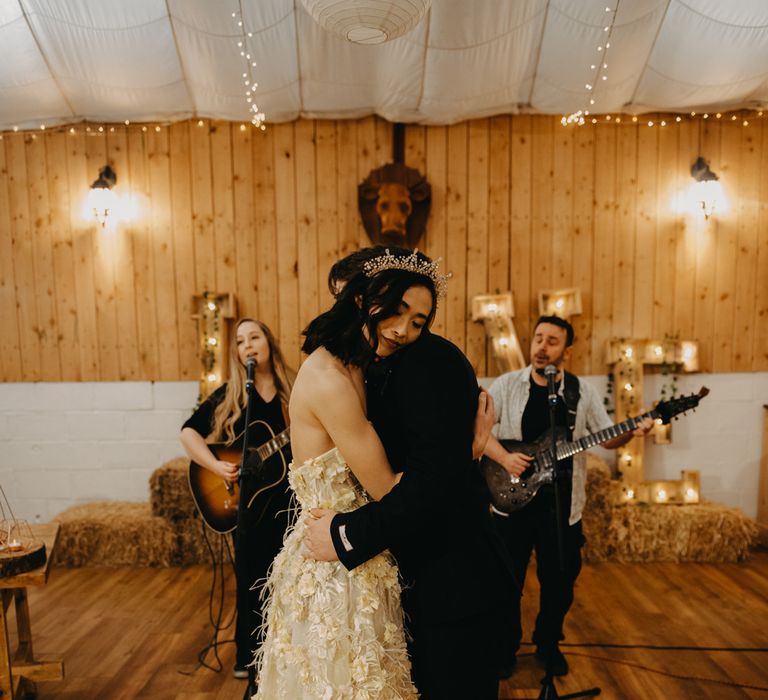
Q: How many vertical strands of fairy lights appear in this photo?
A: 2